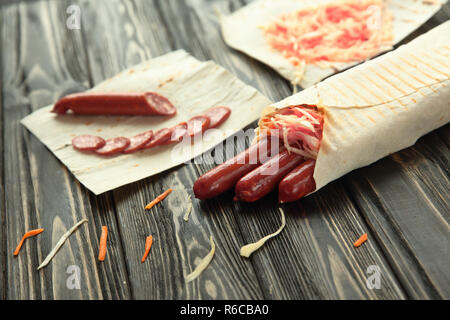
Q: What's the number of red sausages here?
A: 4